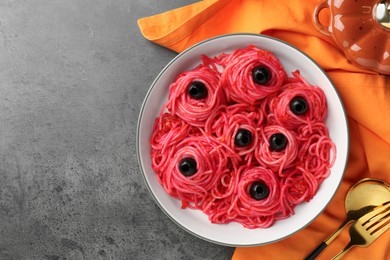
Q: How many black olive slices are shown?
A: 7